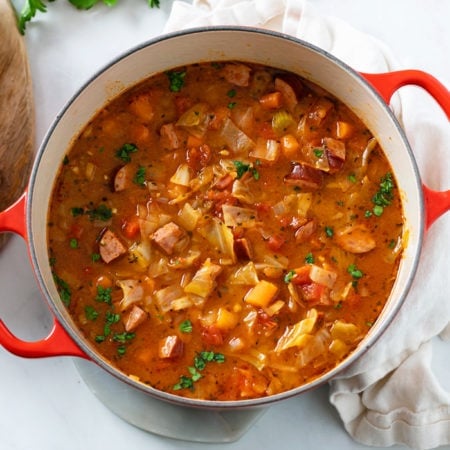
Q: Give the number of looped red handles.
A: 2